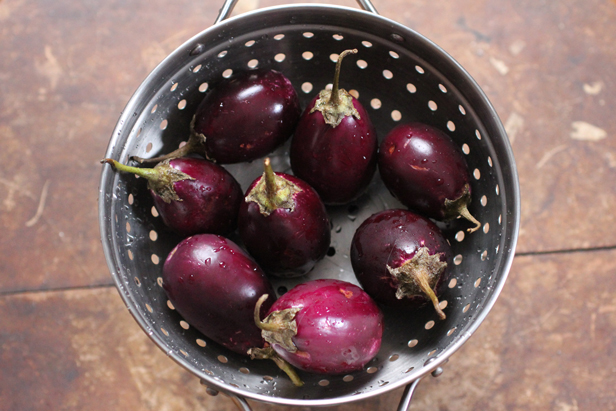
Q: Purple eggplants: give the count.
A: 8